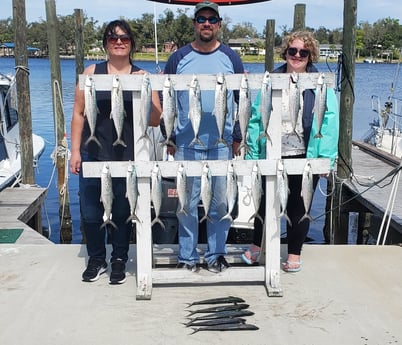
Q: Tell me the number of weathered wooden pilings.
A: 6